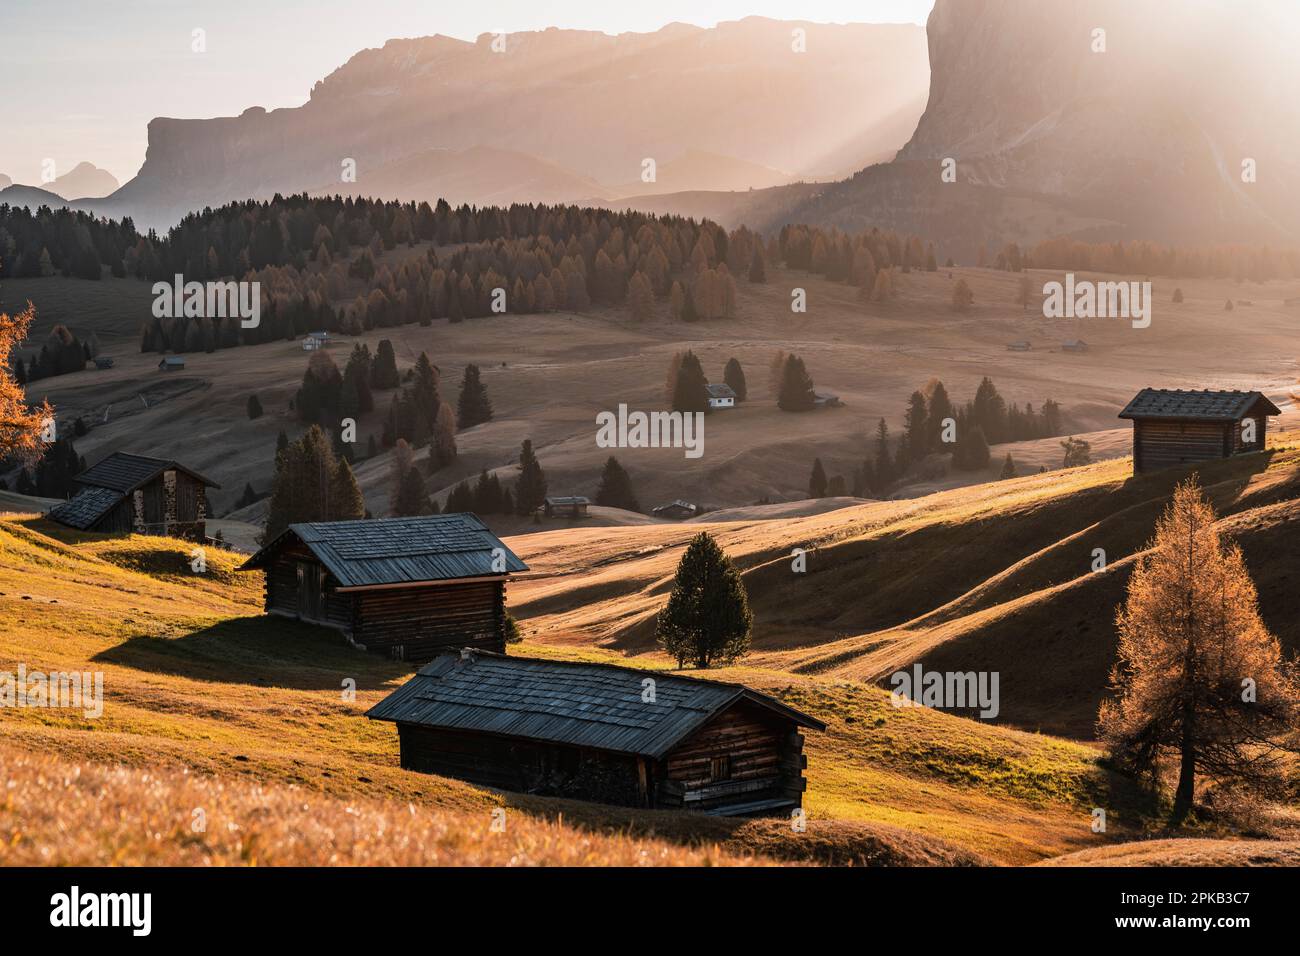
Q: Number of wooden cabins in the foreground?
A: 4